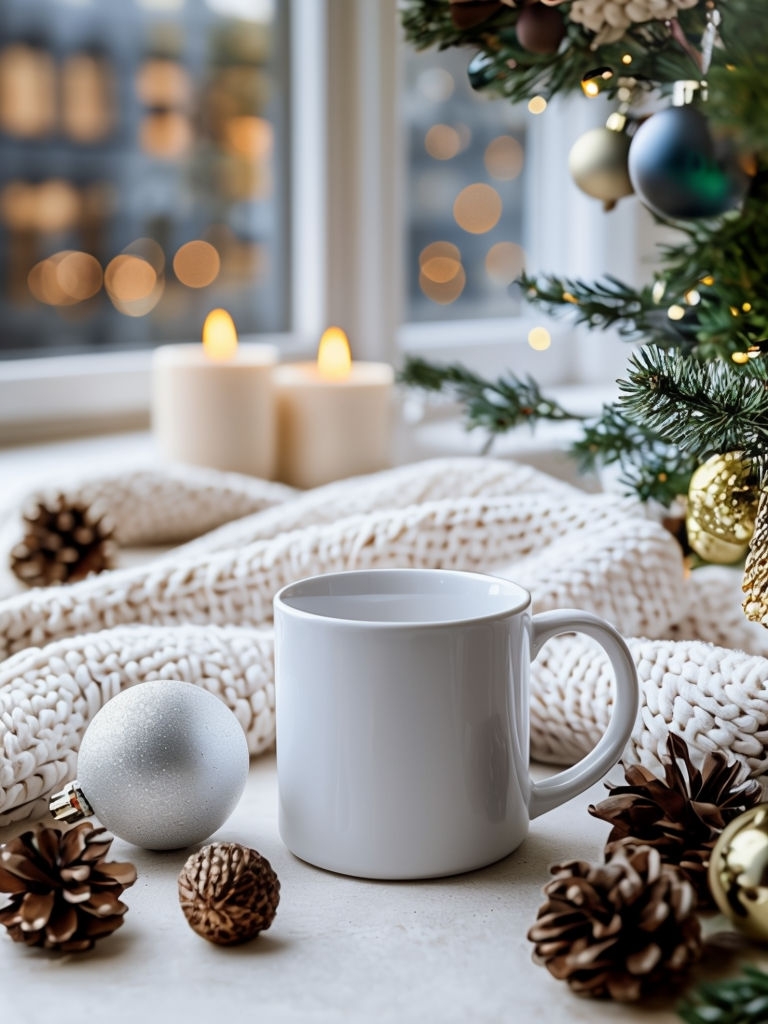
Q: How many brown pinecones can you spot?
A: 4